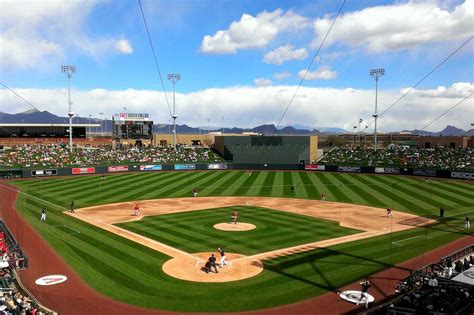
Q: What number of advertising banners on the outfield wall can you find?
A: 11